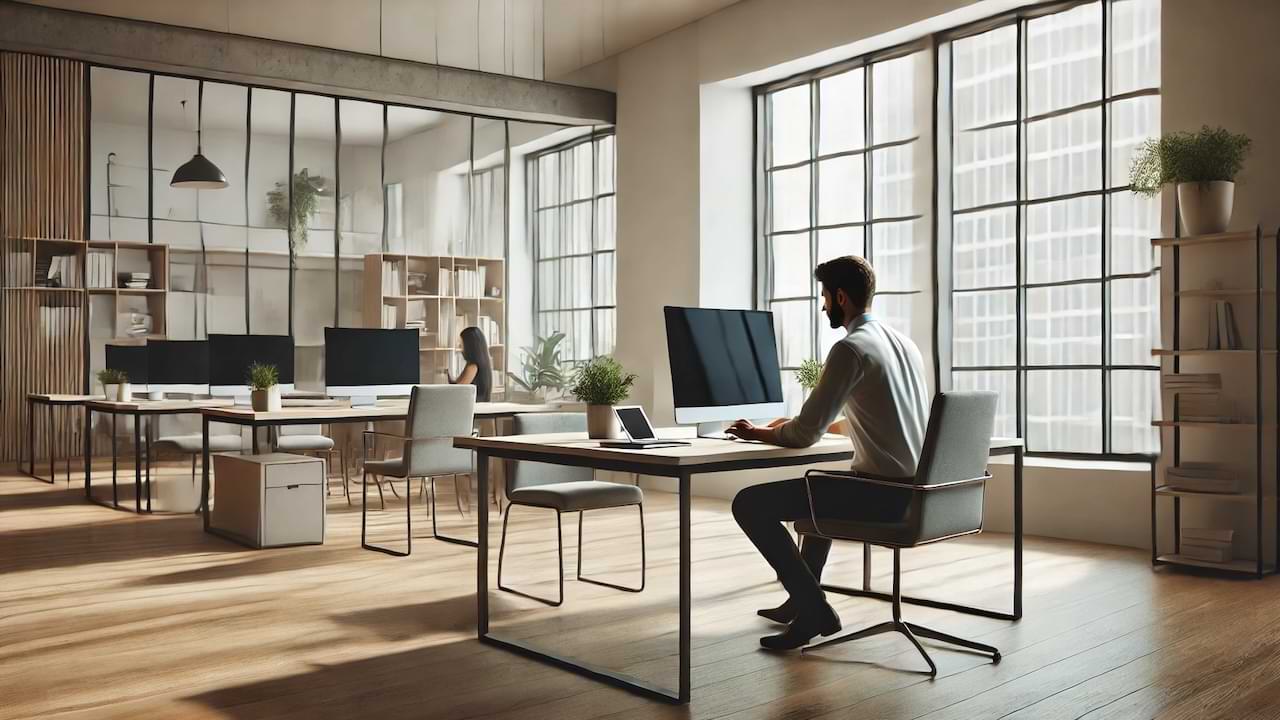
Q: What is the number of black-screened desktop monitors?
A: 5